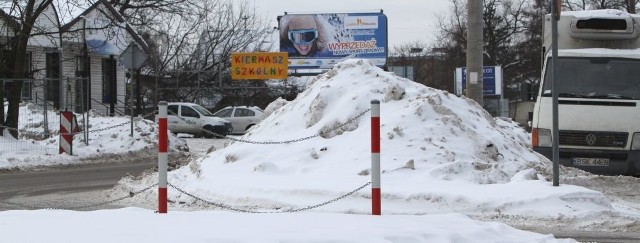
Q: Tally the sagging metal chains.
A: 4